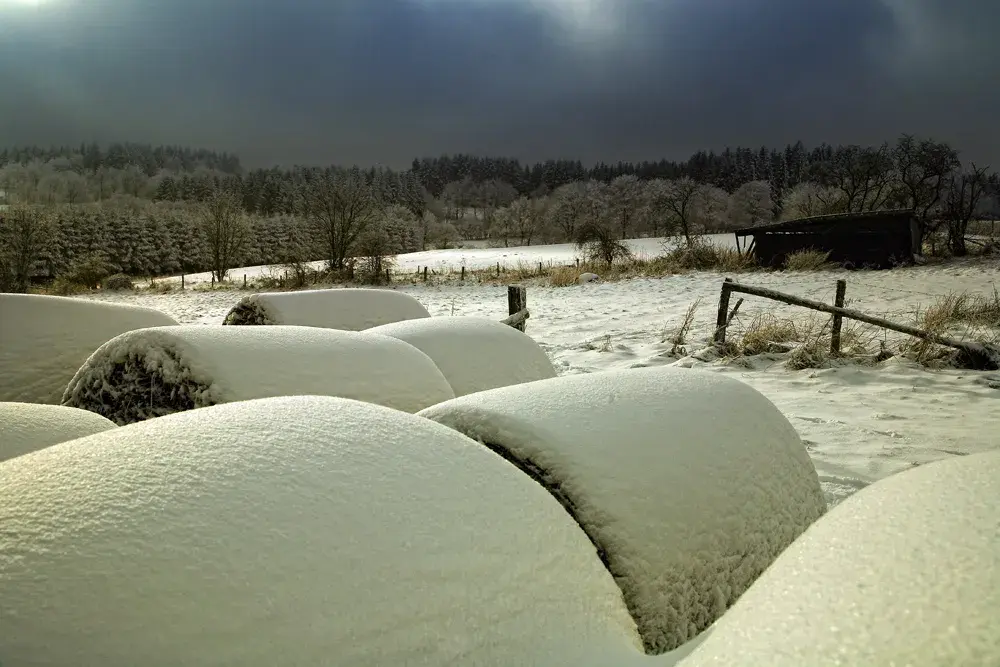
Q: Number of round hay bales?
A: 8